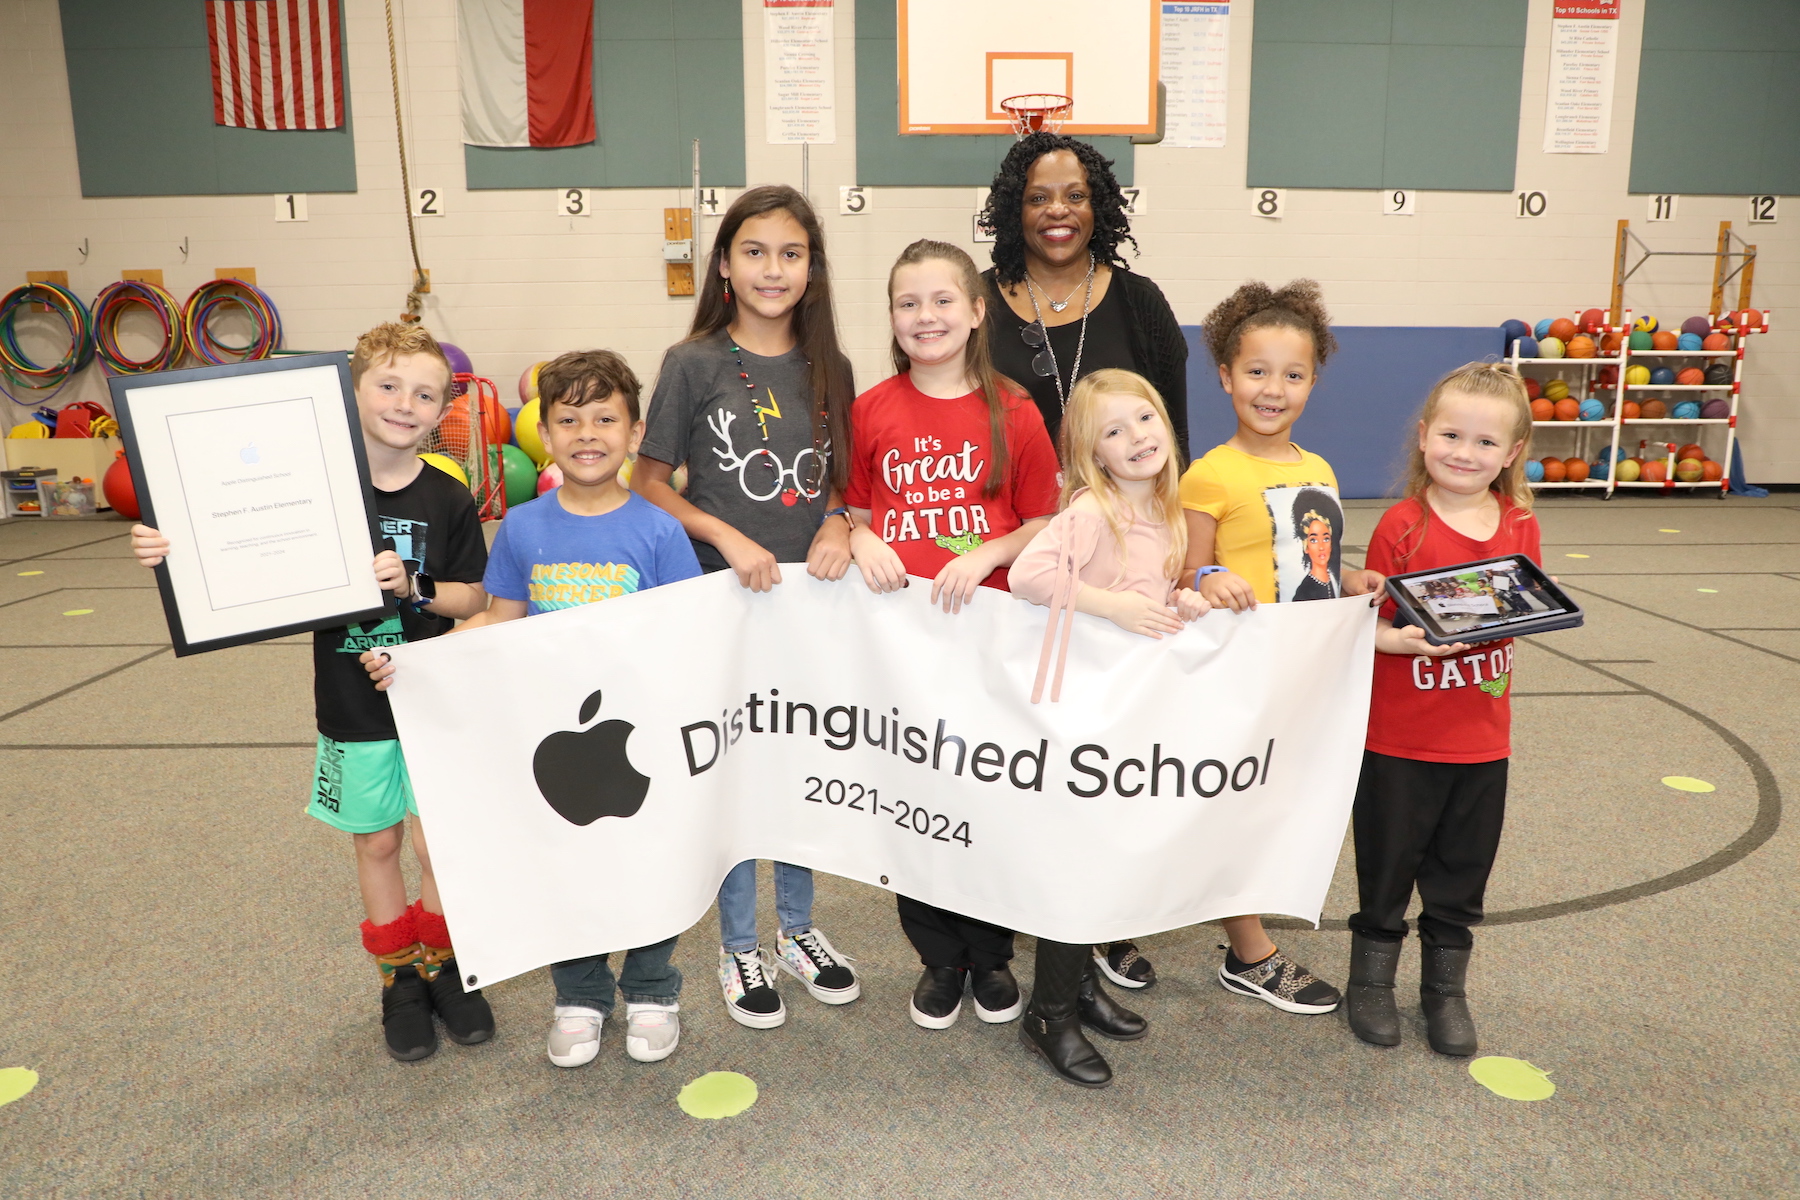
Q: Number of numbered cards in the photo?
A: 12